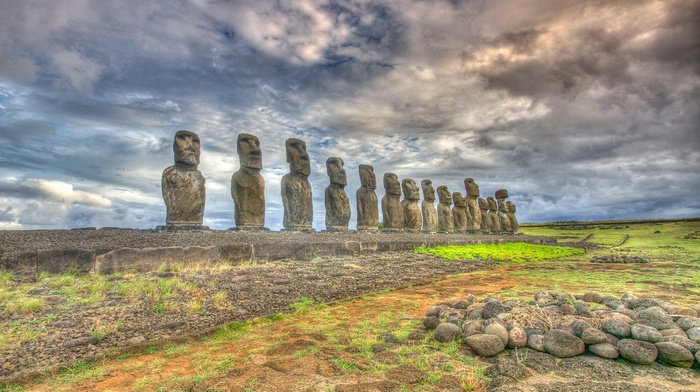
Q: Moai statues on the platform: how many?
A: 15